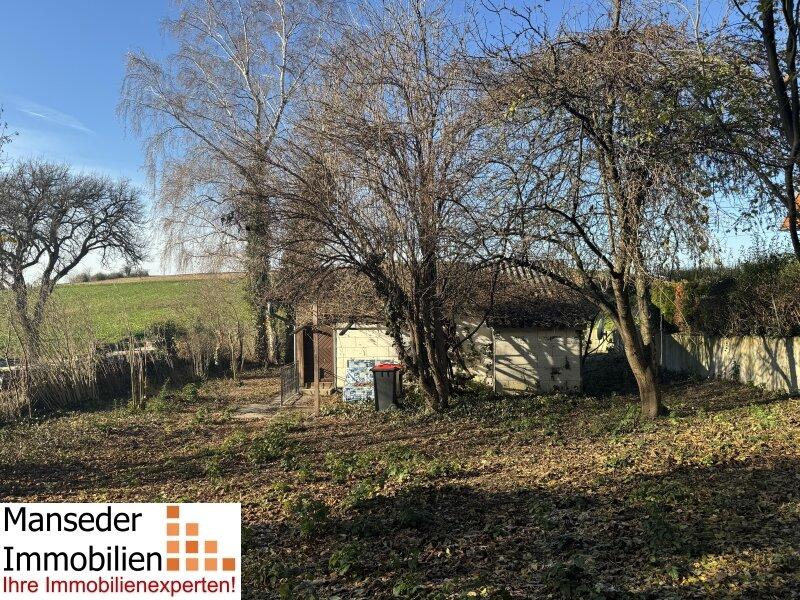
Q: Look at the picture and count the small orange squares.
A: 10